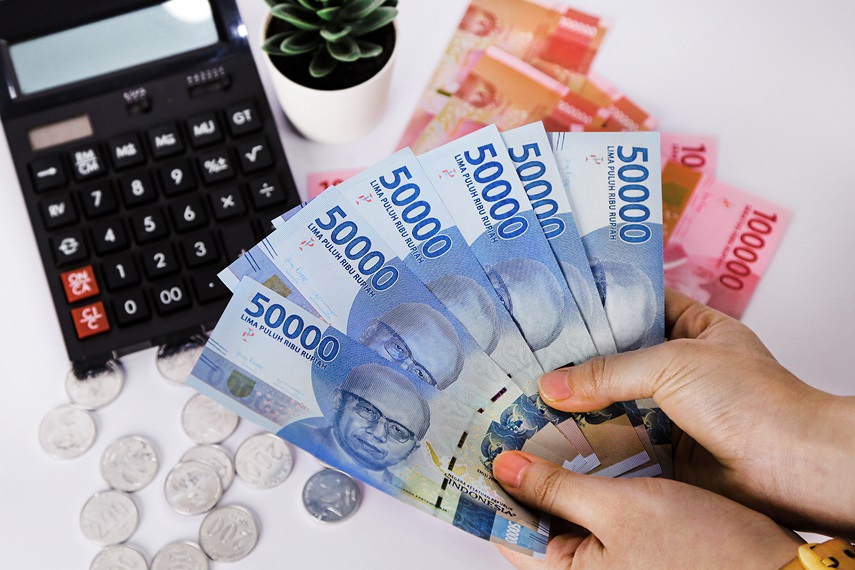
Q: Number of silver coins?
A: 13